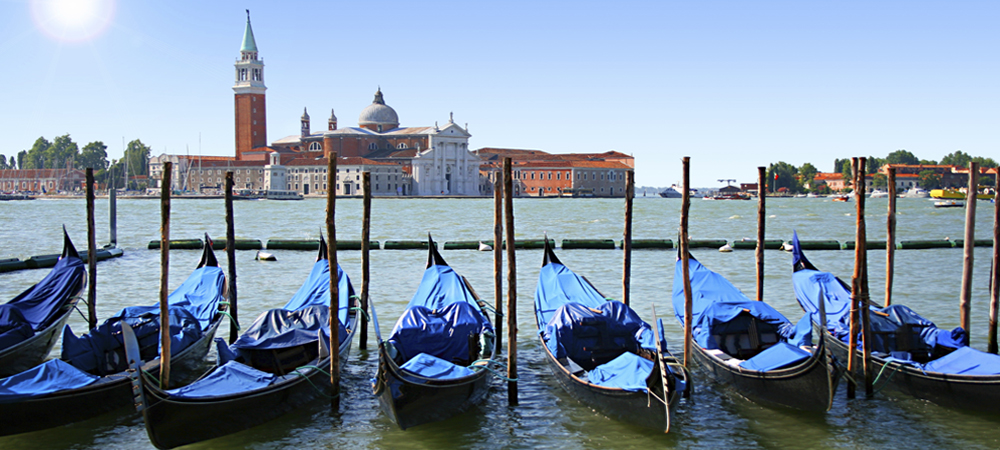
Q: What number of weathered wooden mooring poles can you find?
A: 15